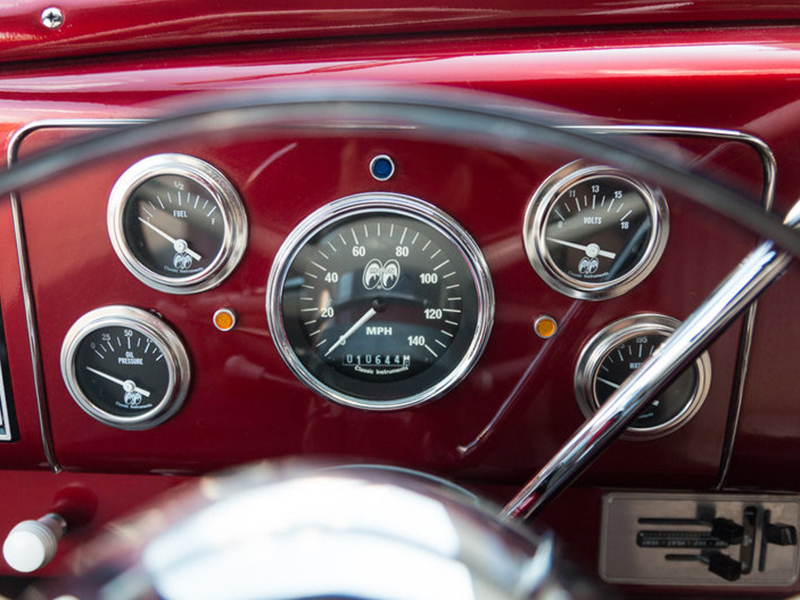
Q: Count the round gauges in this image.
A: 5